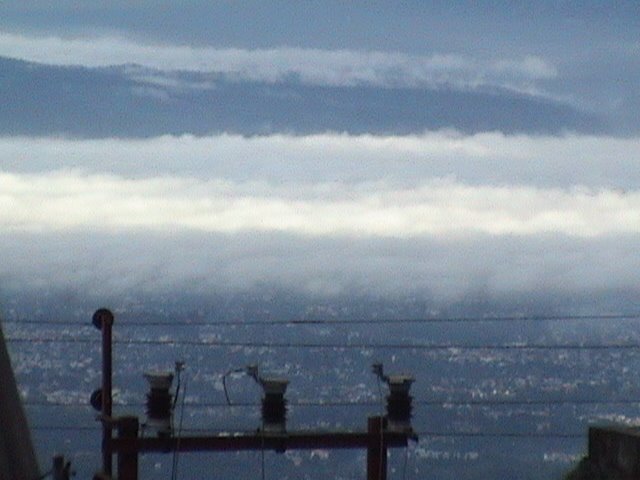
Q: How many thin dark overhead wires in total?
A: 4